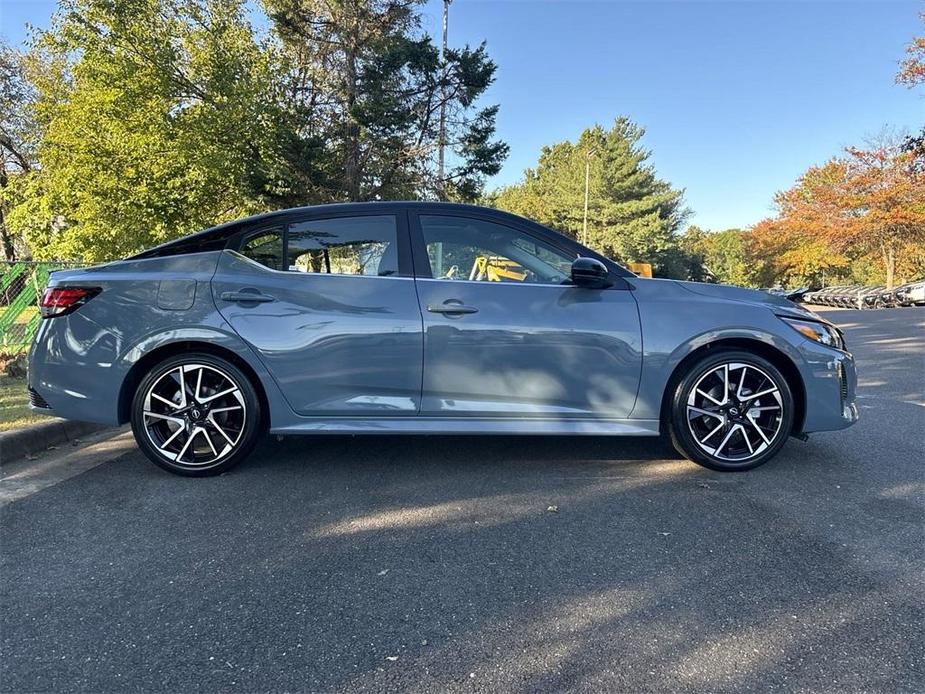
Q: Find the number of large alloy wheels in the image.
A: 2